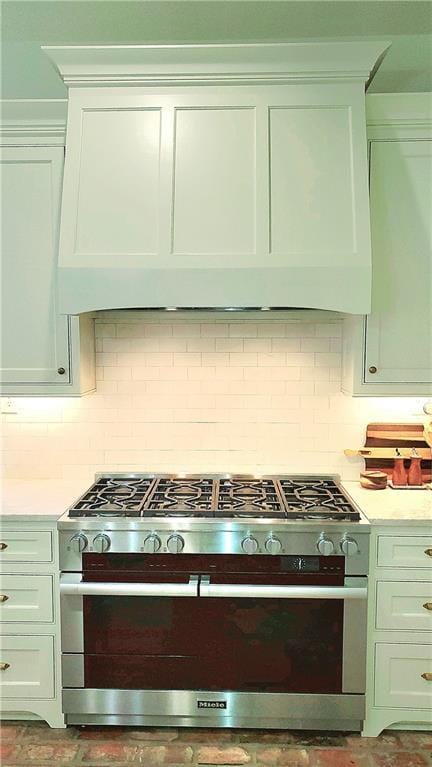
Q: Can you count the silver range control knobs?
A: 8